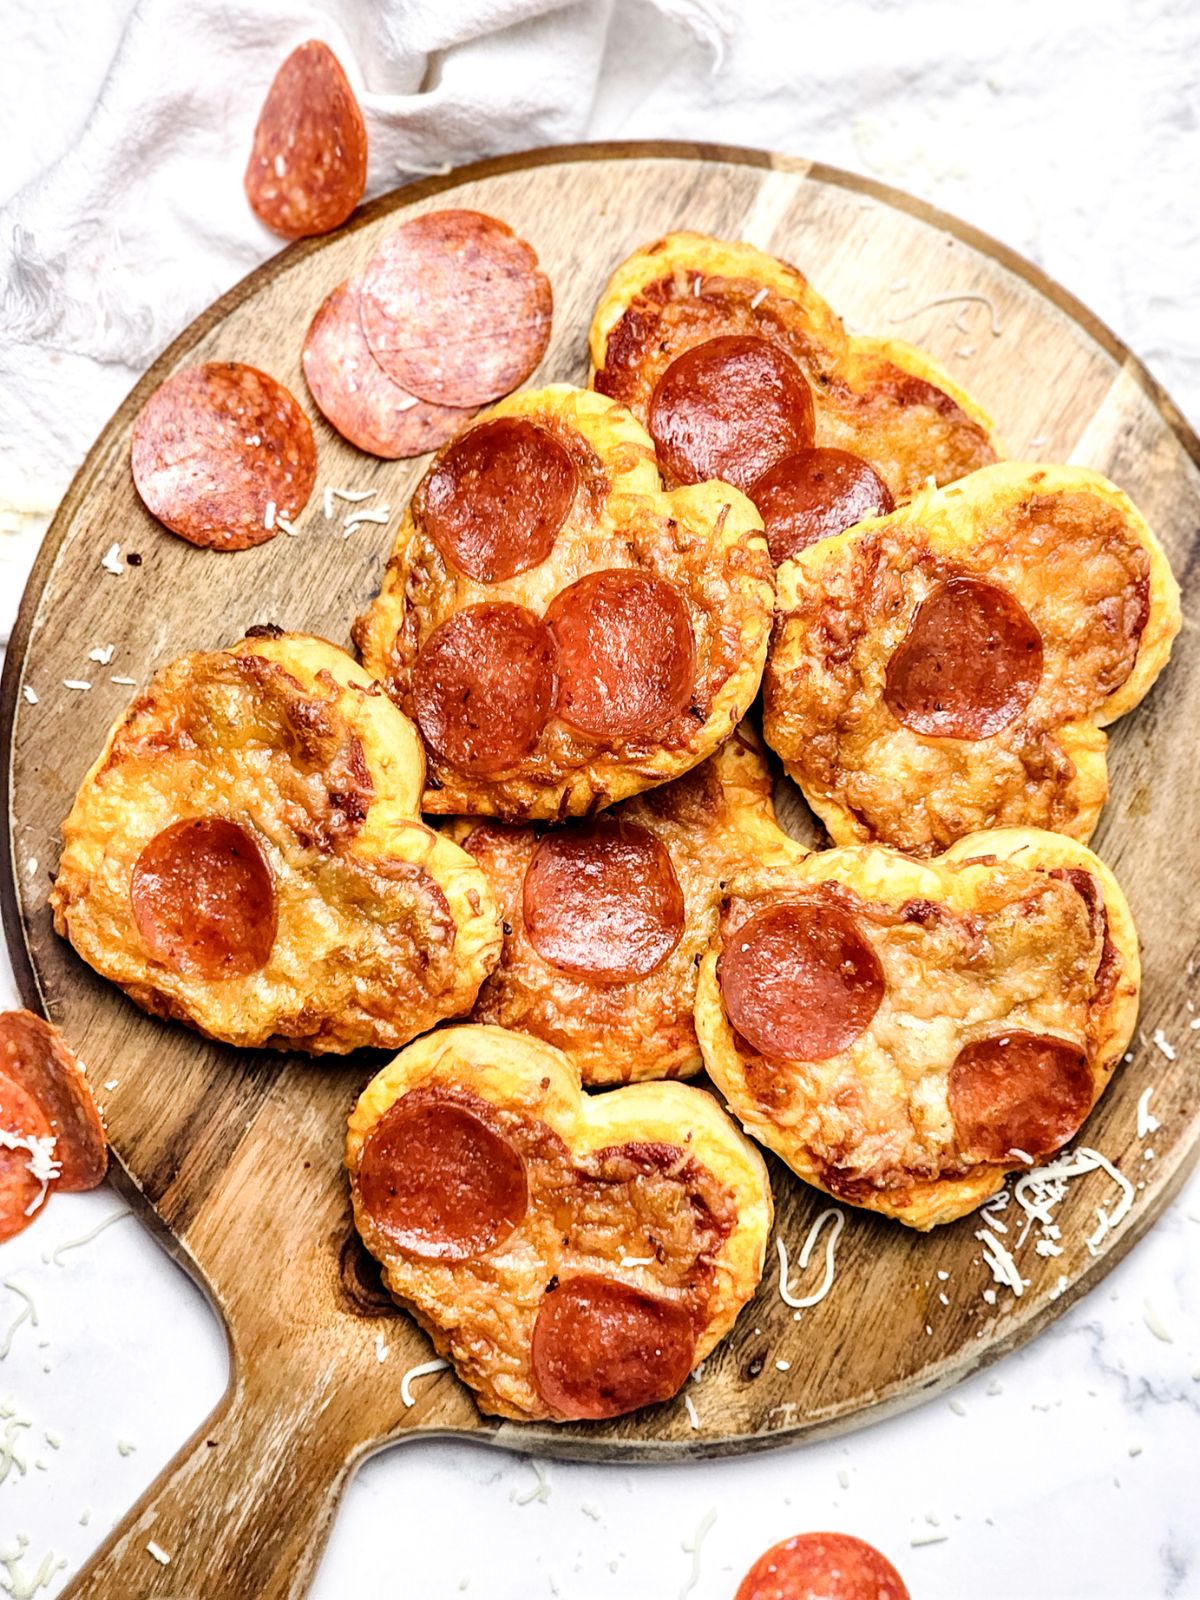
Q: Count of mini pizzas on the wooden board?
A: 7